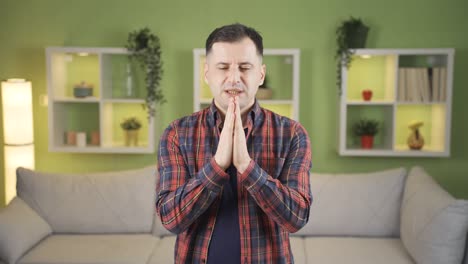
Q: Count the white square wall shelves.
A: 3